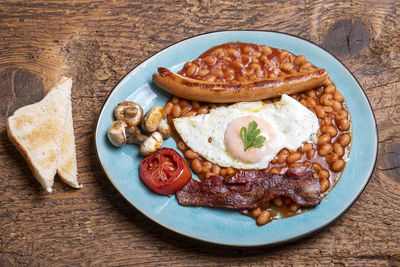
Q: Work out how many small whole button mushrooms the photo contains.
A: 4